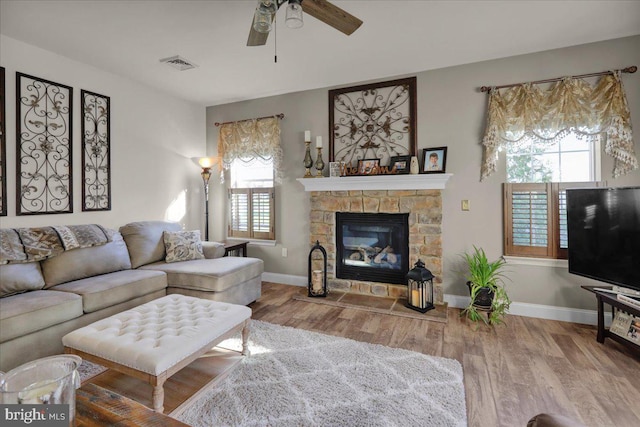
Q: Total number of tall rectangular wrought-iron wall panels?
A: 3